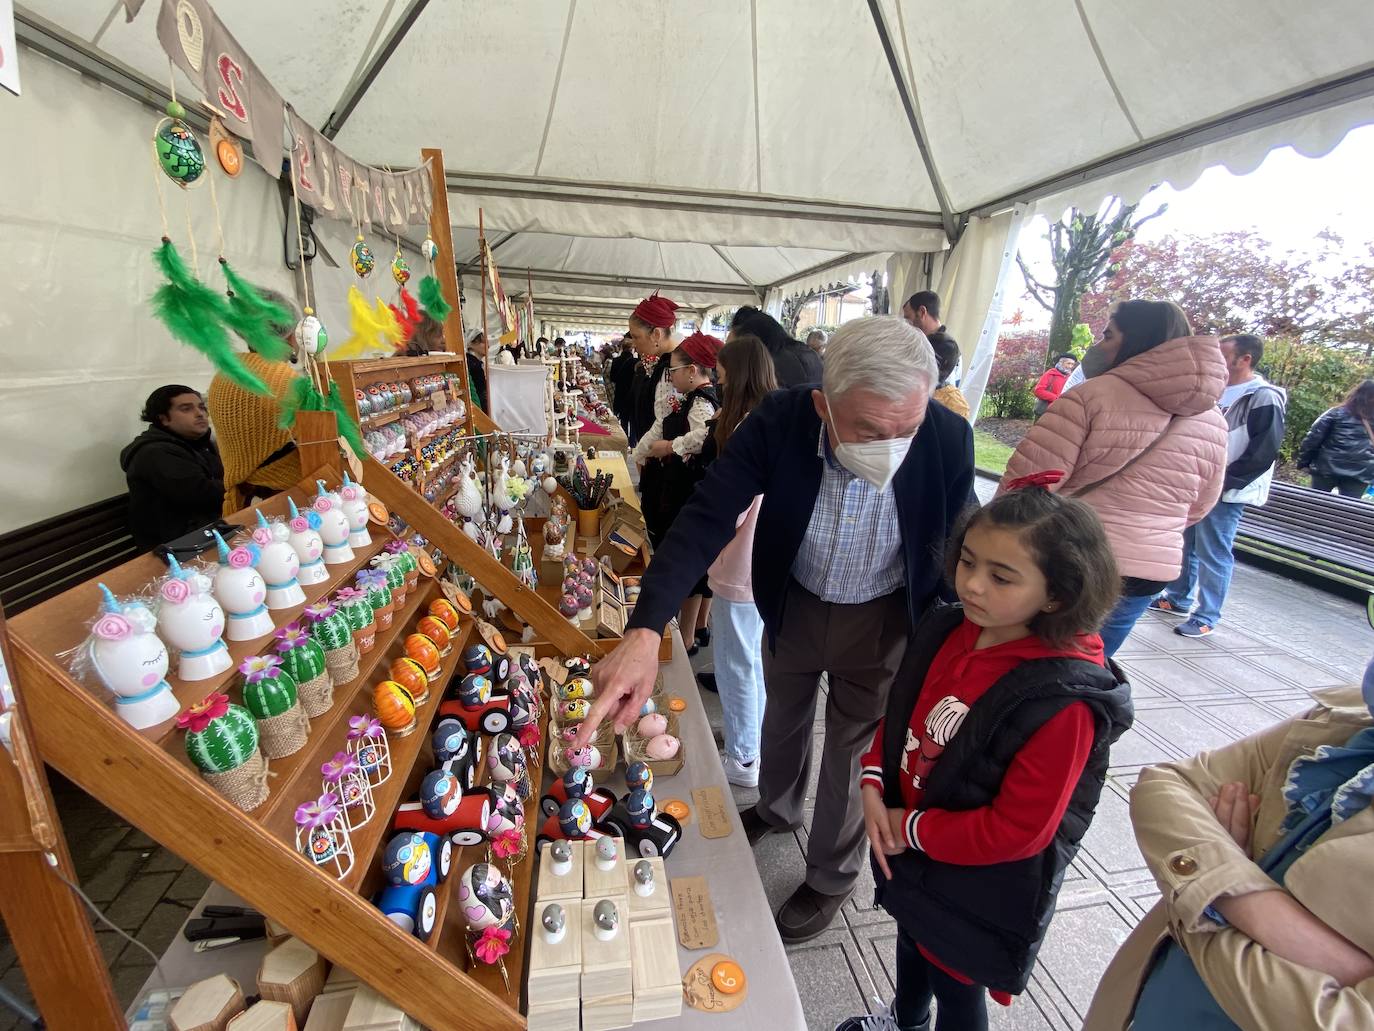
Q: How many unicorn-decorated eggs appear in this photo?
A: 7